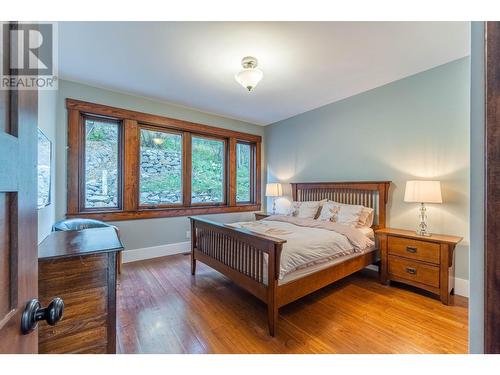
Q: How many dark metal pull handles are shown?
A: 2